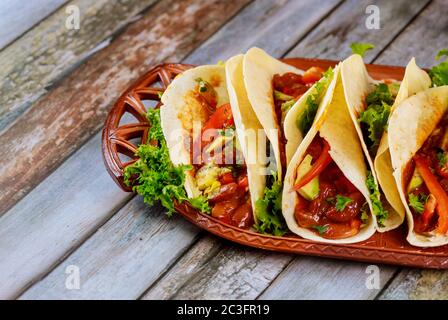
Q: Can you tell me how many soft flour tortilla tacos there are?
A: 5